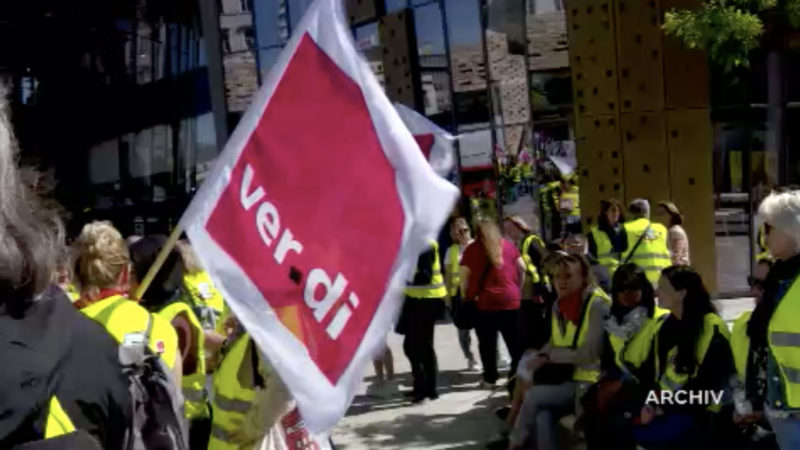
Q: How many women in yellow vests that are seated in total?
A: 3